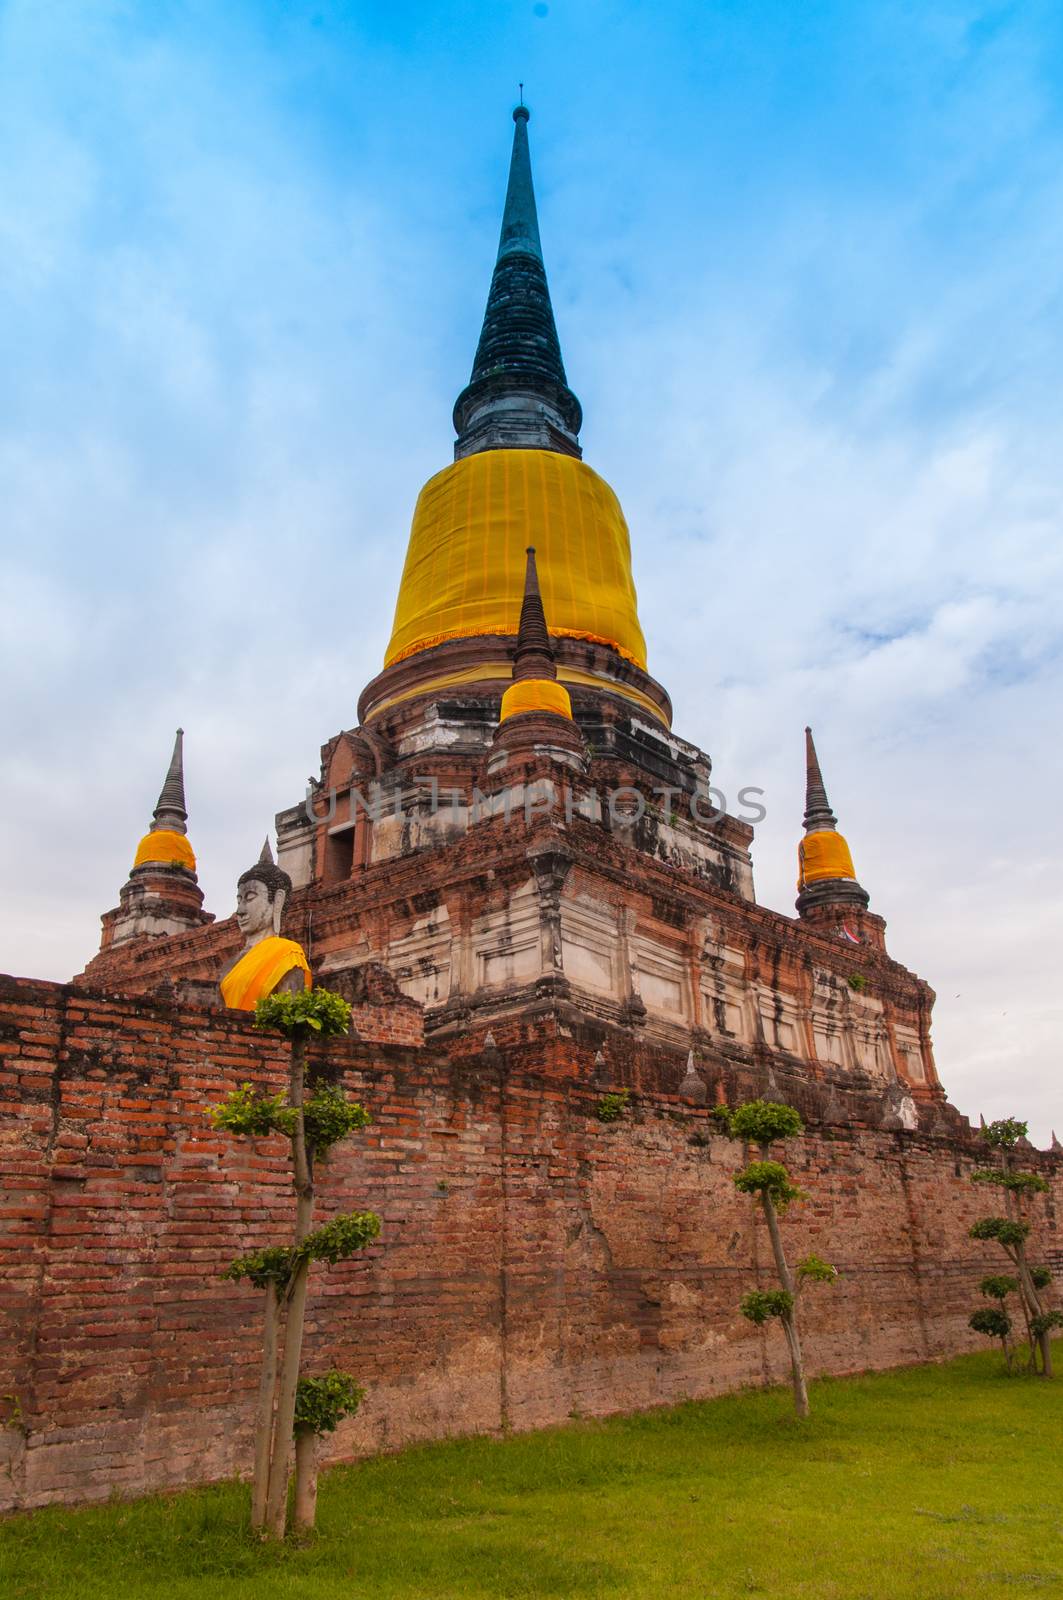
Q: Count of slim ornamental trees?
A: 3